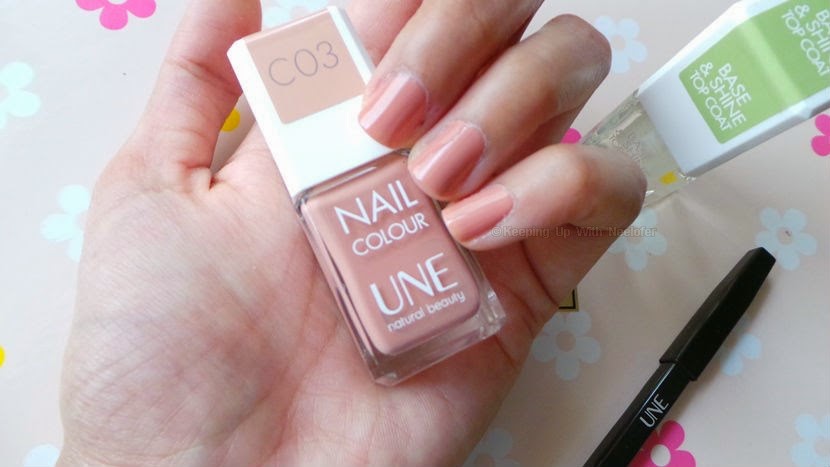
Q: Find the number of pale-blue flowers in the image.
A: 11